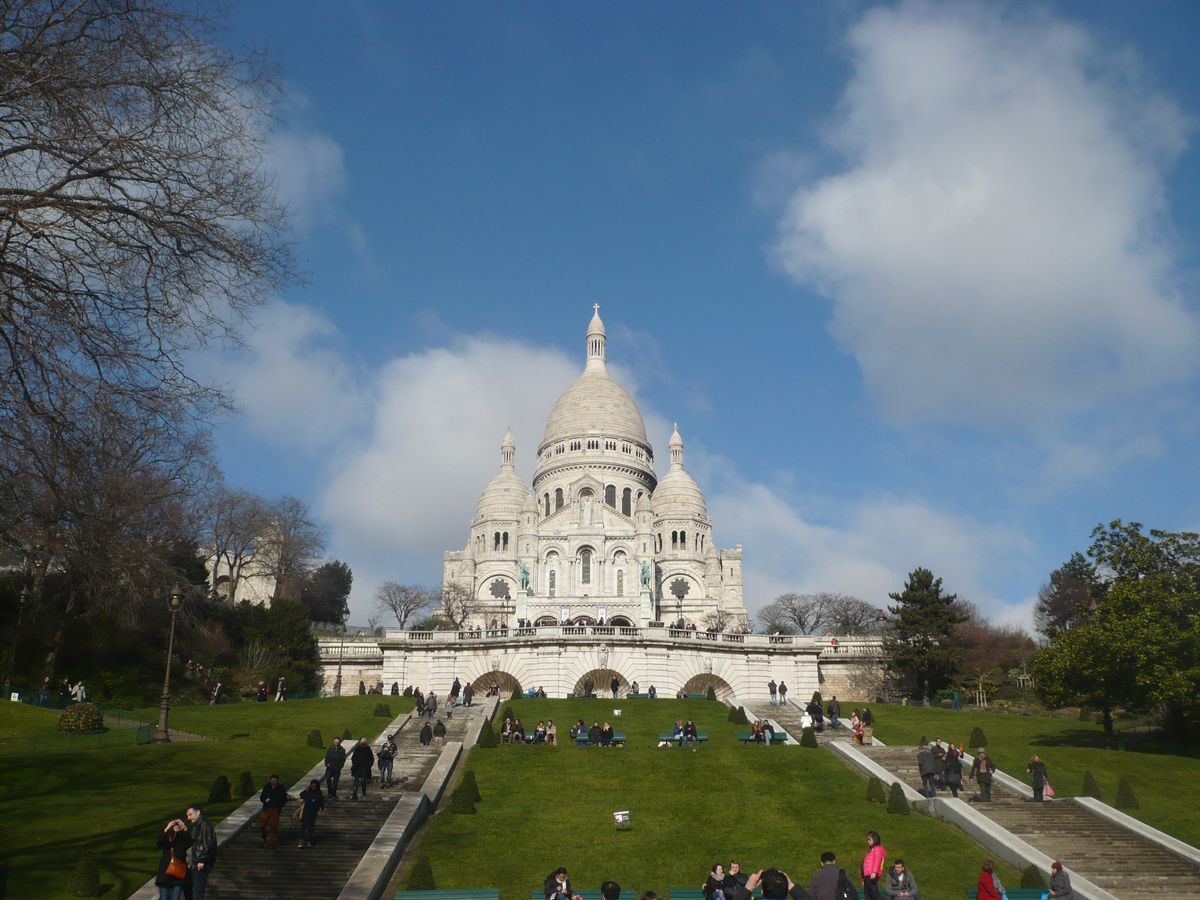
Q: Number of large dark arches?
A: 3